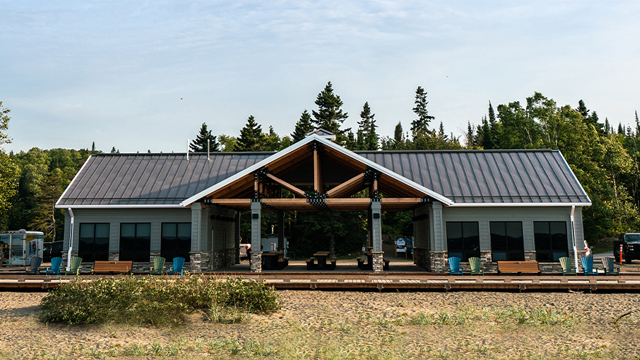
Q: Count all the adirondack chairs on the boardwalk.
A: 10